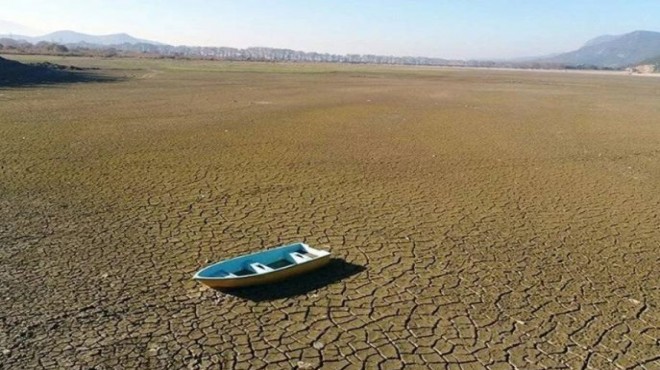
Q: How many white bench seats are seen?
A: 2